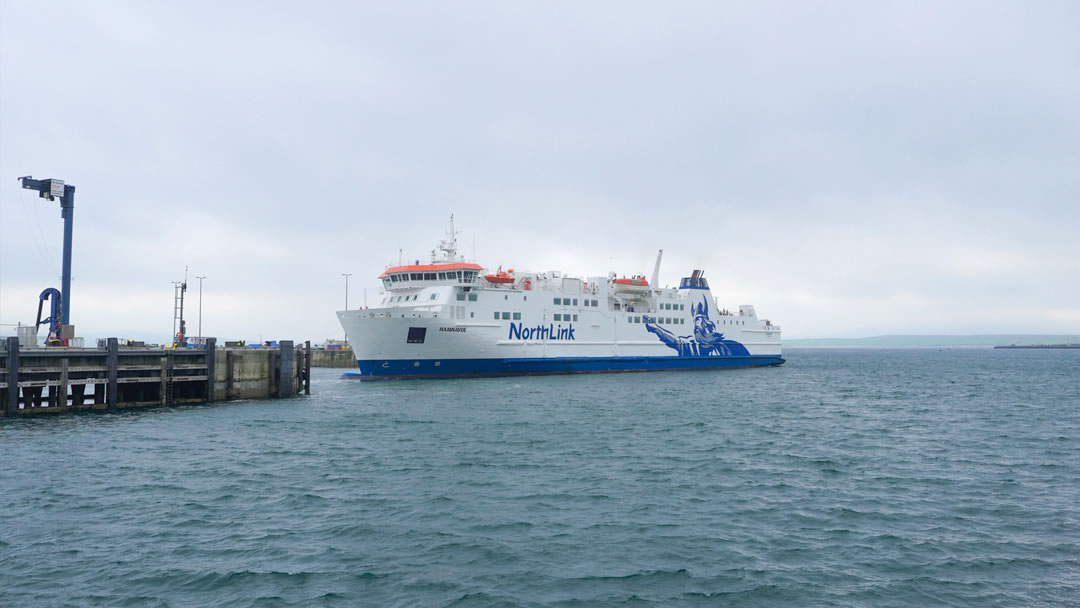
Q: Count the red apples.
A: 0